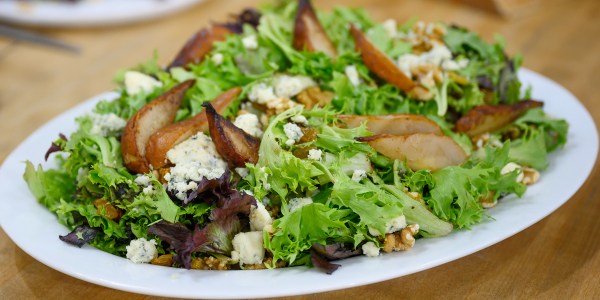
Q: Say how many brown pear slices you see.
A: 9